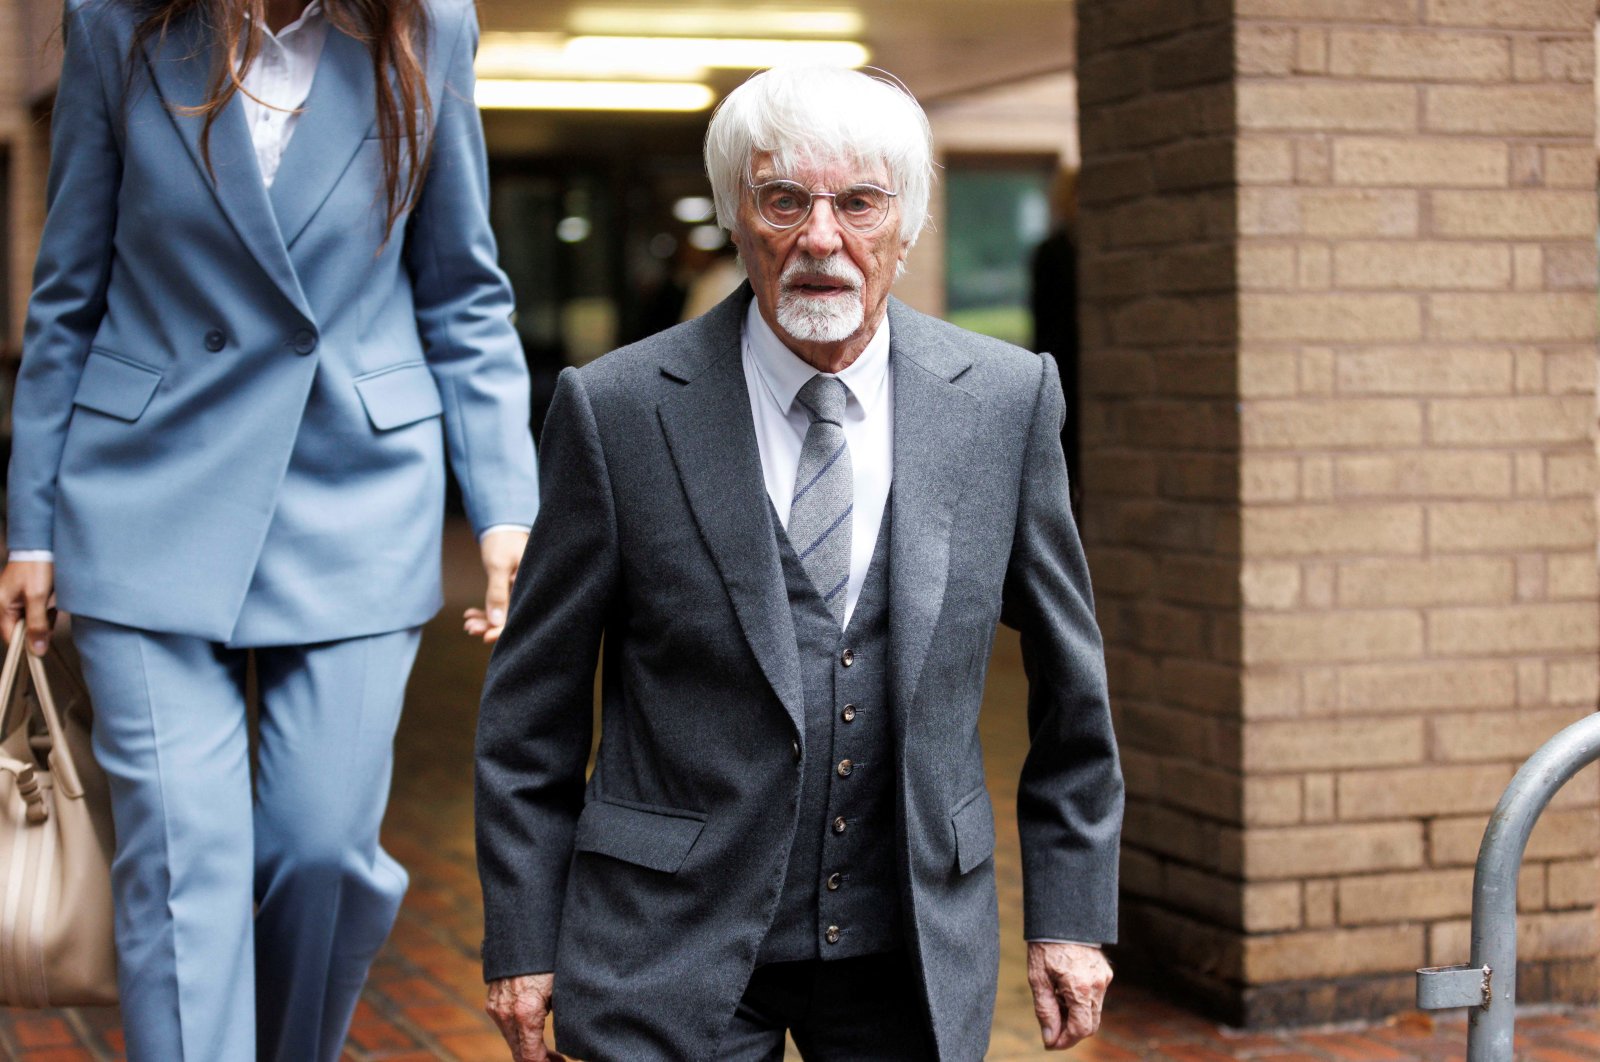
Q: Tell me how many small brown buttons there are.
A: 6